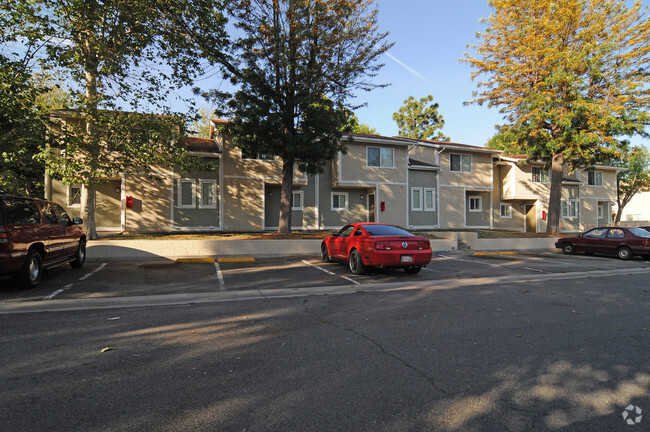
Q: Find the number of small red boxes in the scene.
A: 3